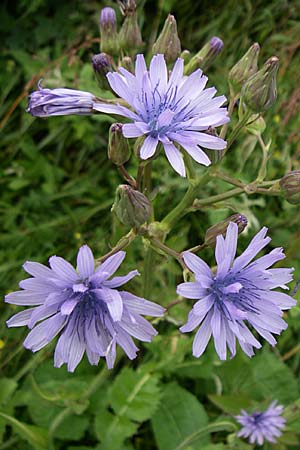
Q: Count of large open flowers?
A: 3